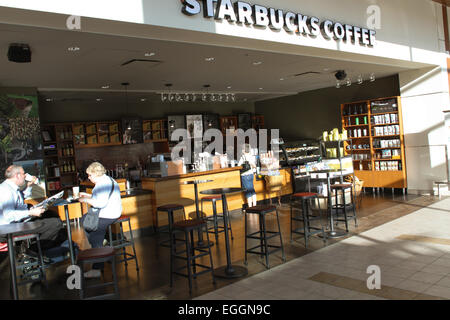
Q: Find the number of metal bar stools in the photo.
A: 9